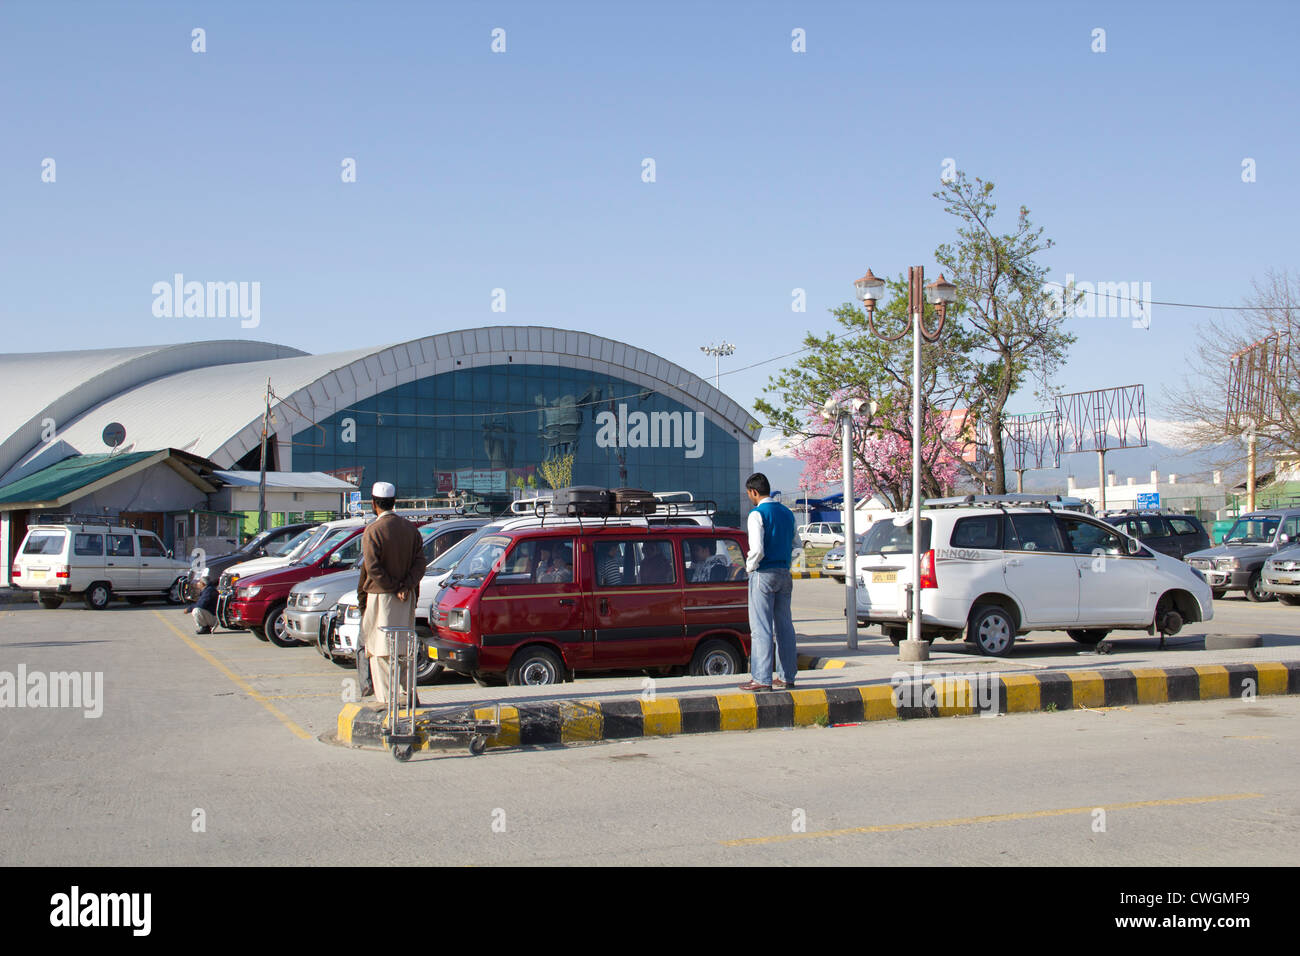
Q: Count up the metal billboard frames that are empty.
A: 3